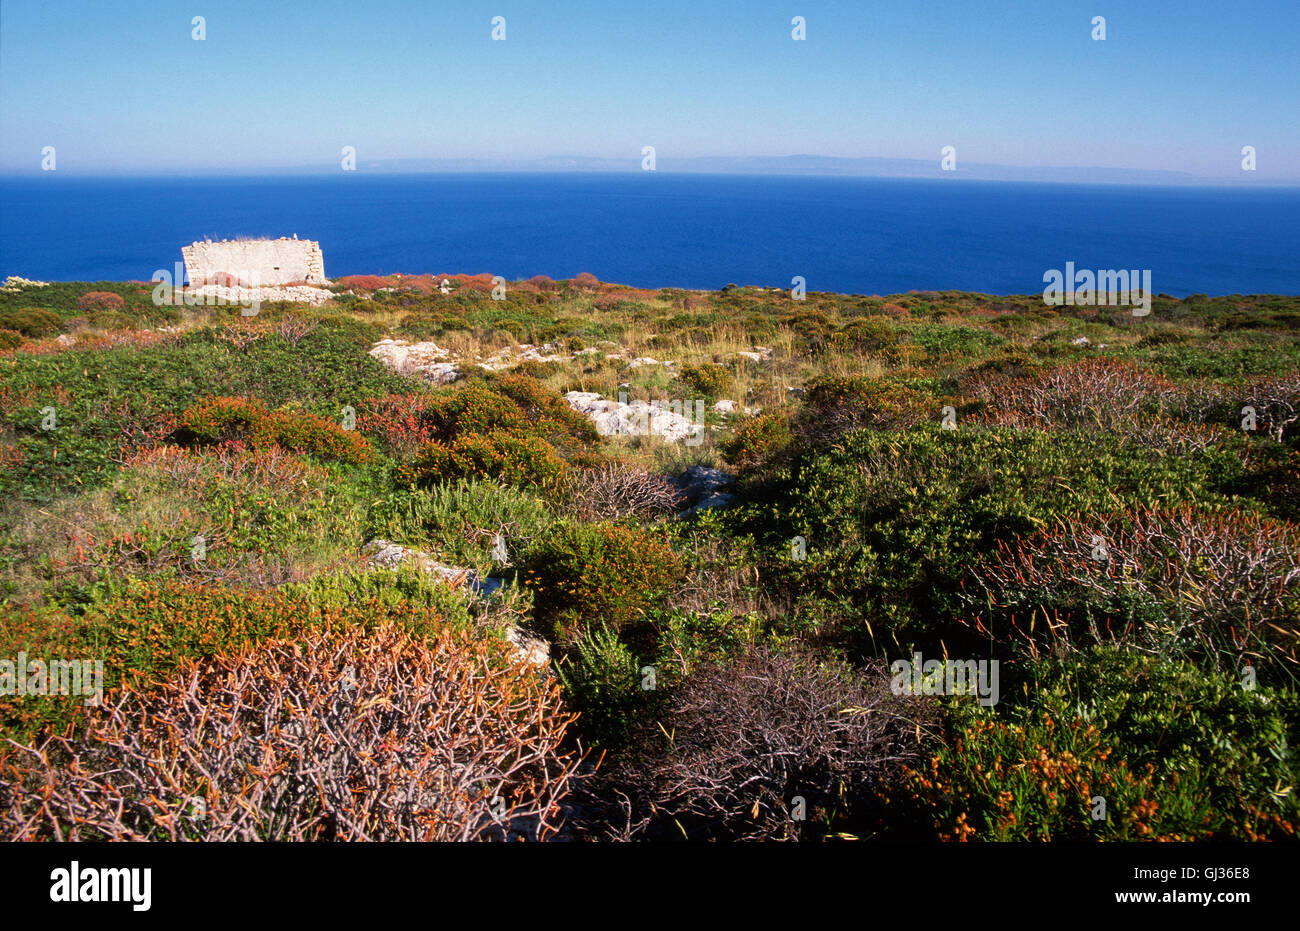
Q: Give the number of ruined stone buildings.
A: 1